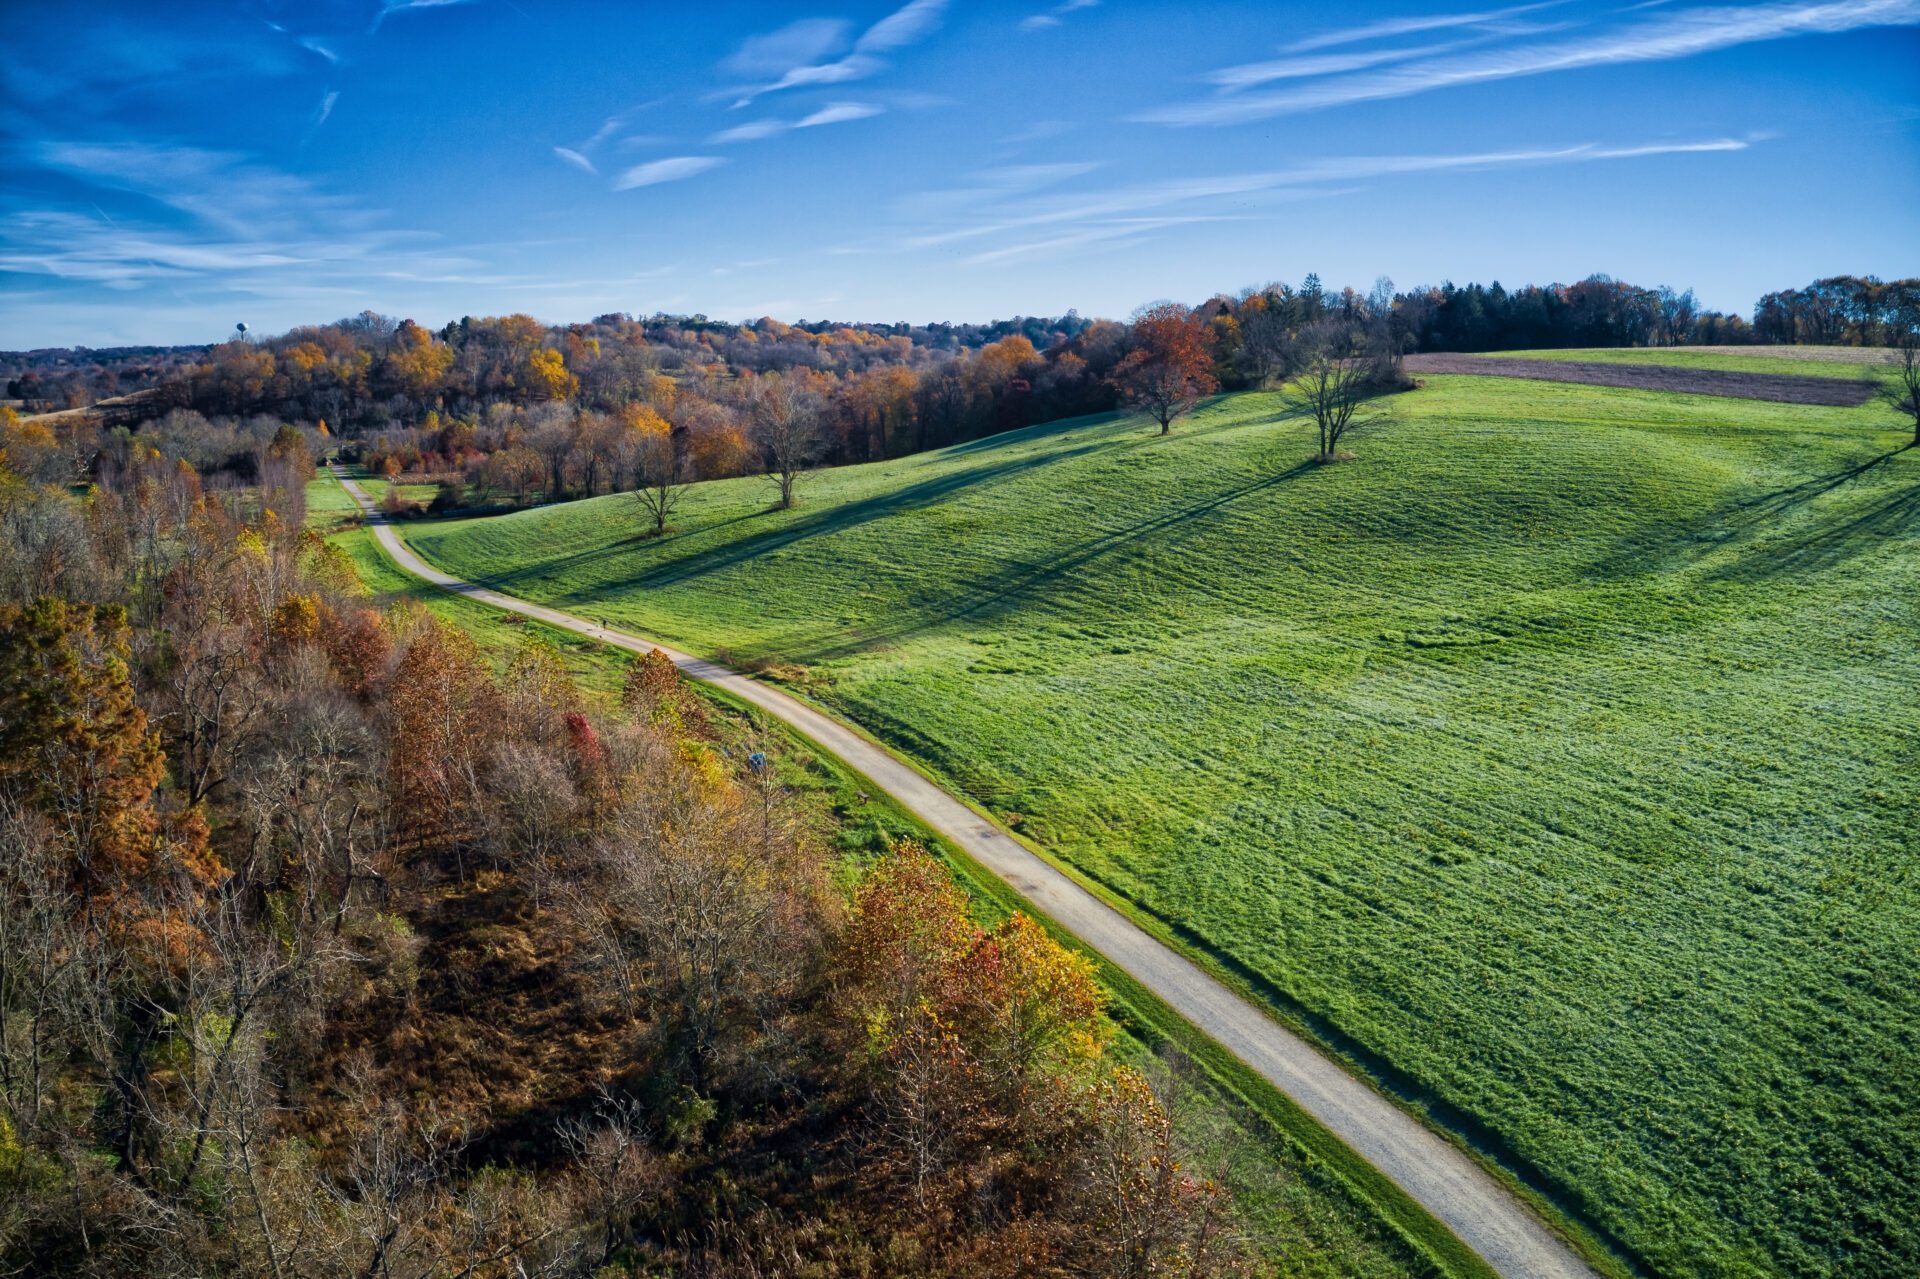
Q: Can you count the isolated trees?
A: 5